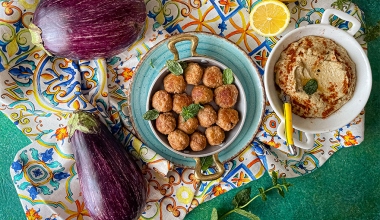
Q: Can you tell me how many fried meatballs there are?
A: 14